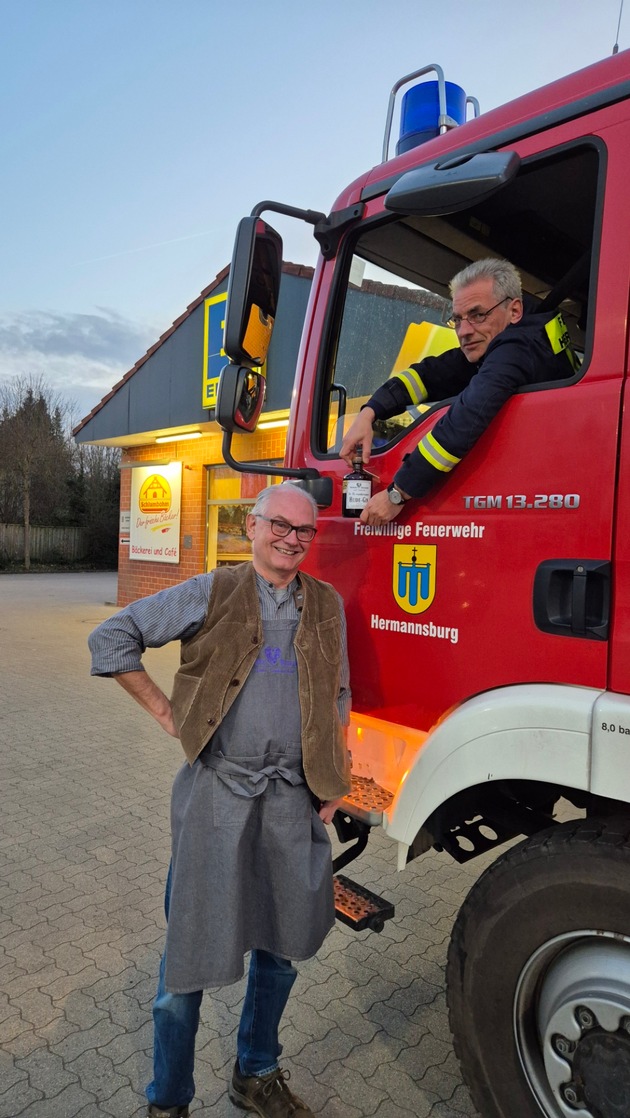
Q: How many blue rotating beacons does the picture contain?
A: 1